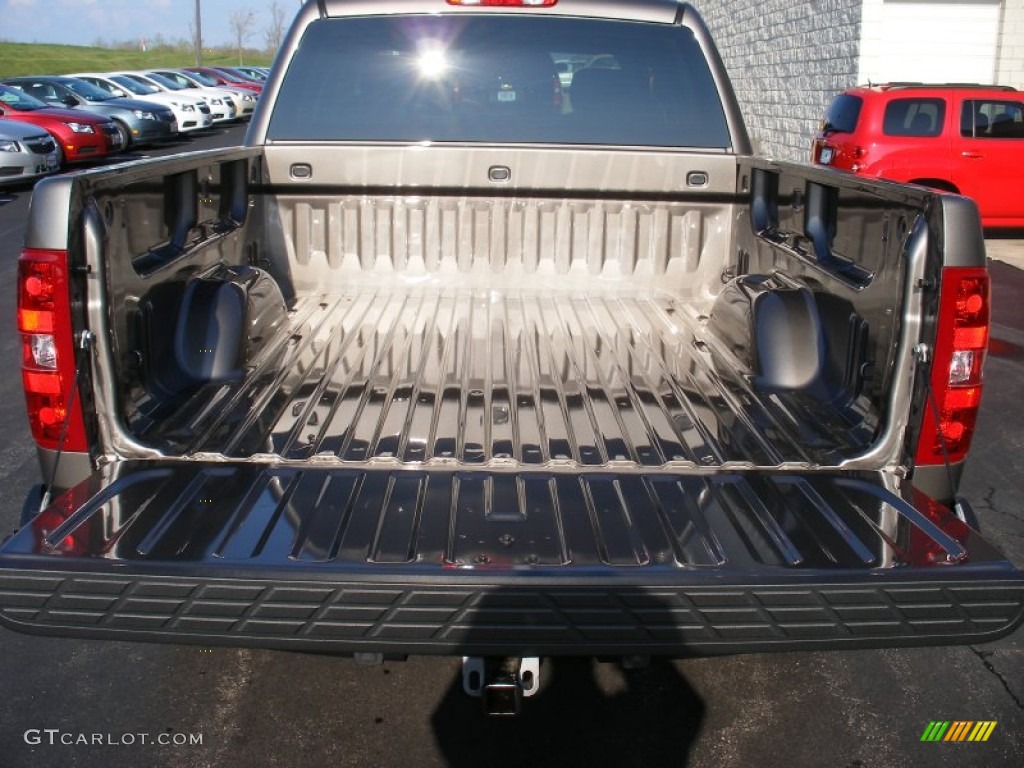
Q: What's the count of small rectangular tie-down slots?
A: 3